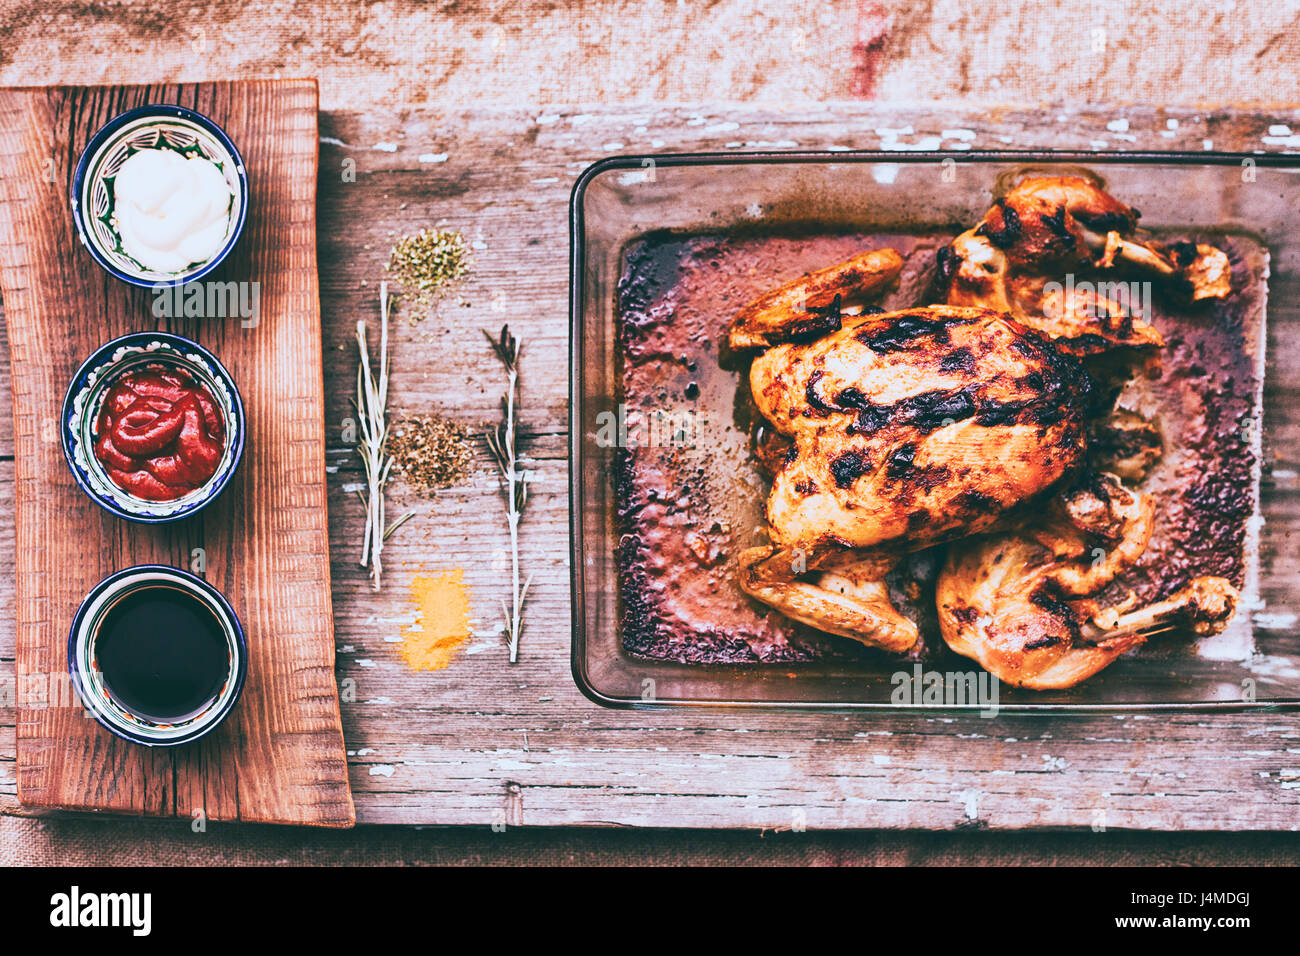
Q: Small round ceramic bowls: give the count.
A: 3